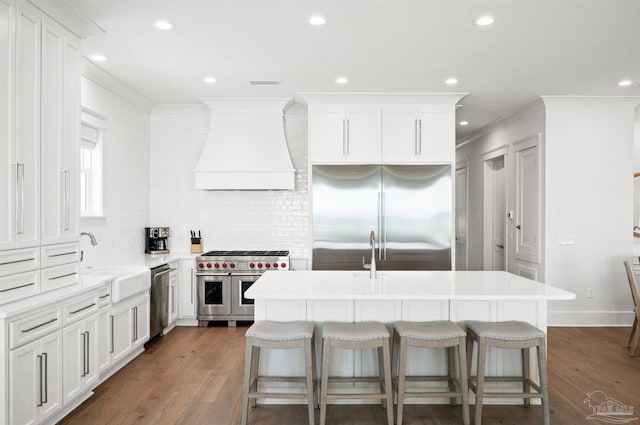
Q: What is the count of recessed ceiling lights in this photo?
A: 9